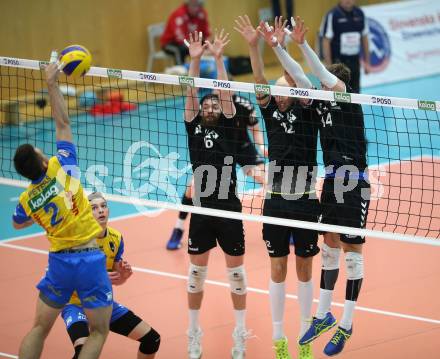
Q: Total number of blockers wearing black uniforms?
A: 3